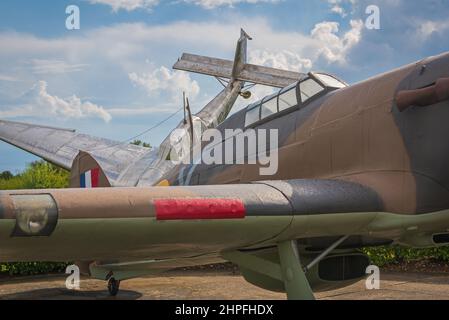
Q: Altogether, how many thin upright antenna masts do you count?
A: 2